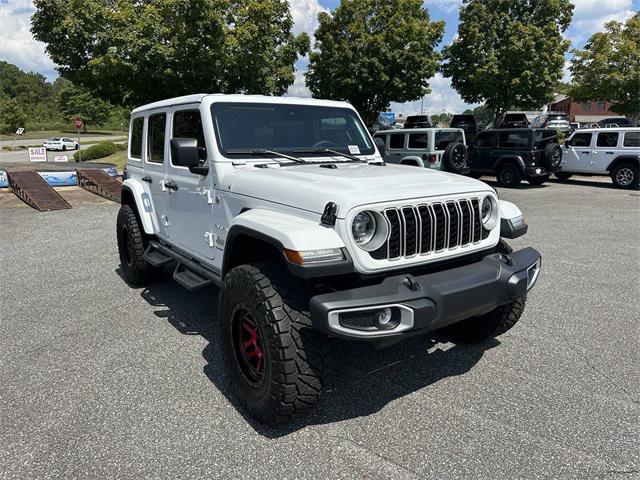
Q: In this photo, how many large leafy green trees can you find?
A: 4